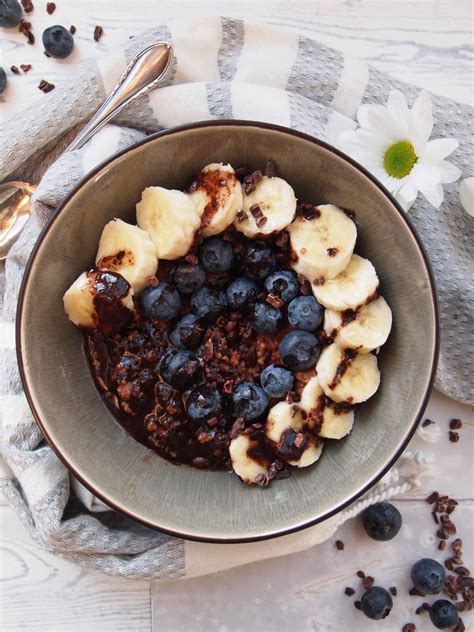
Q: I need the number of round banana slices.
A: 12